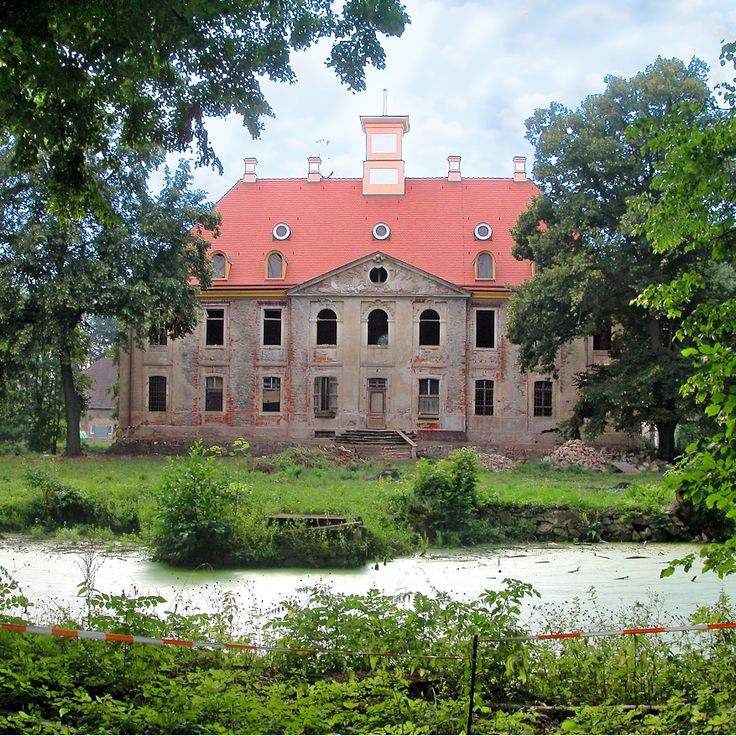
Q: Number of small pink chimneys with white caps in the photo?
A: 4